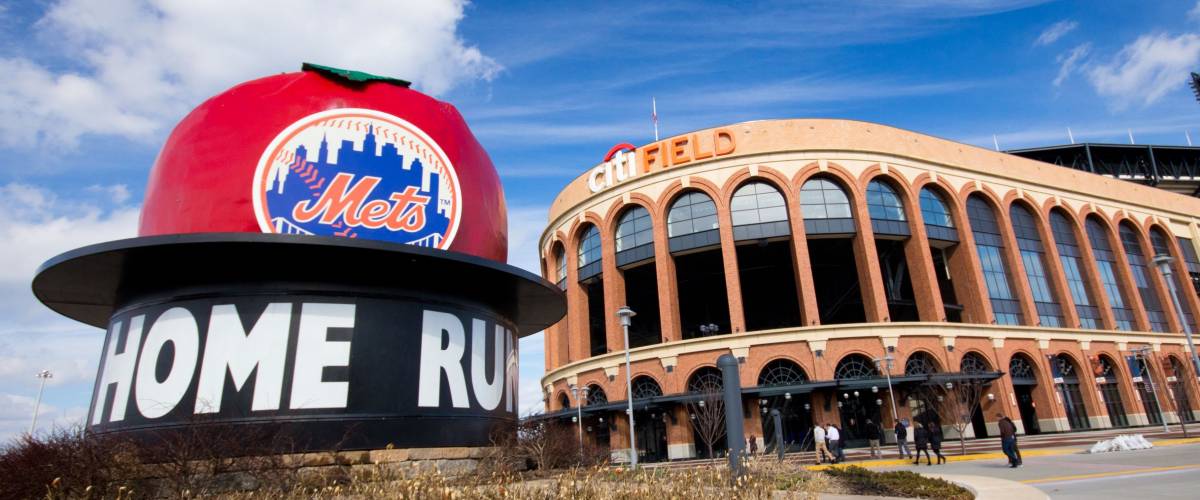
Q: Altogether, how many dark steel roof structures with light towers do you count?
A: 1